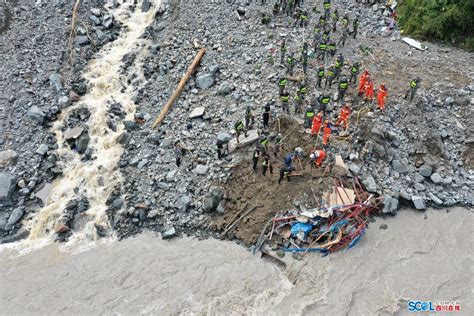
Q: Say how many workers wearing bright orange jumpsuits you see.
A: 7